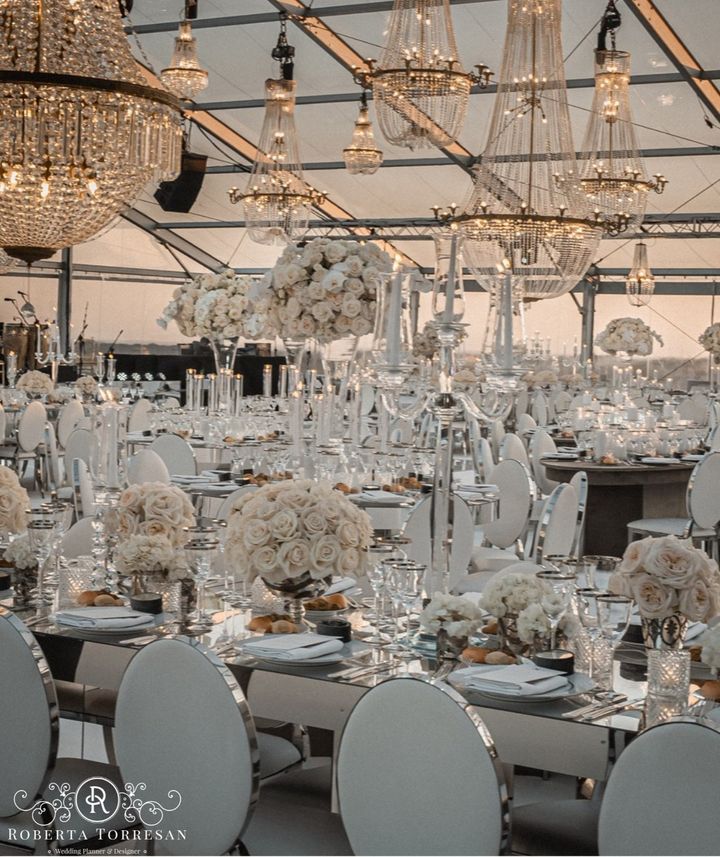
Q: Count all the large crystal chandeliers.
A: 5